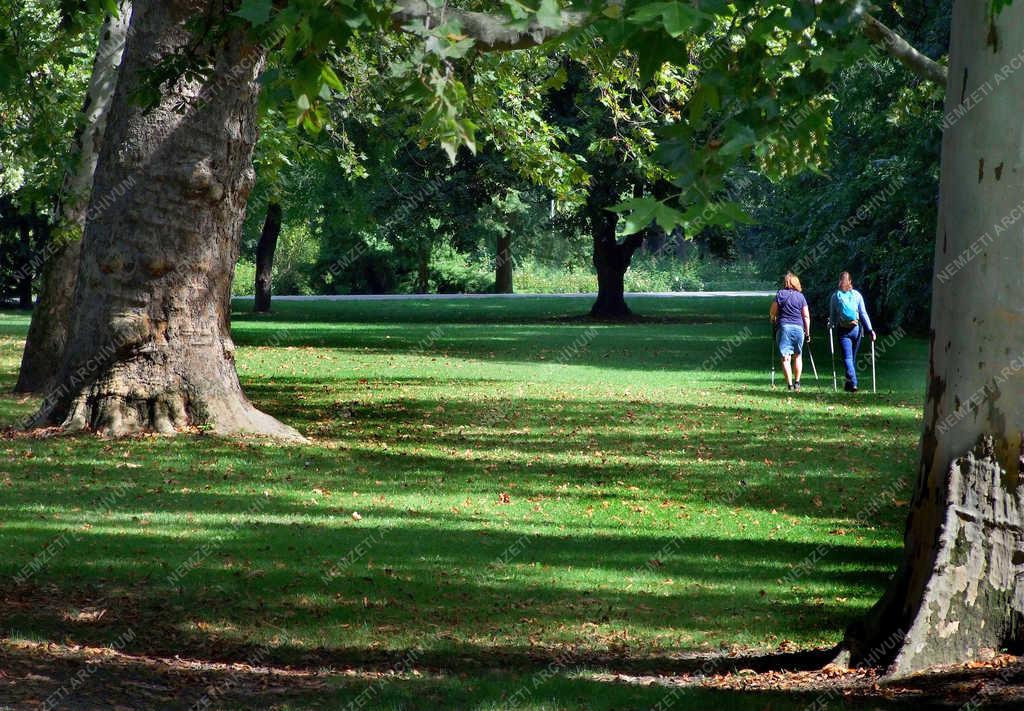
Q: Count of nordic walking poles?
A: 4